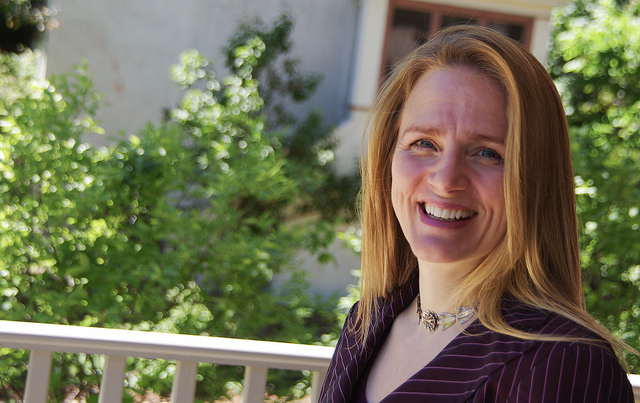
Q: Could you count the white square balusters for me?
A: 5